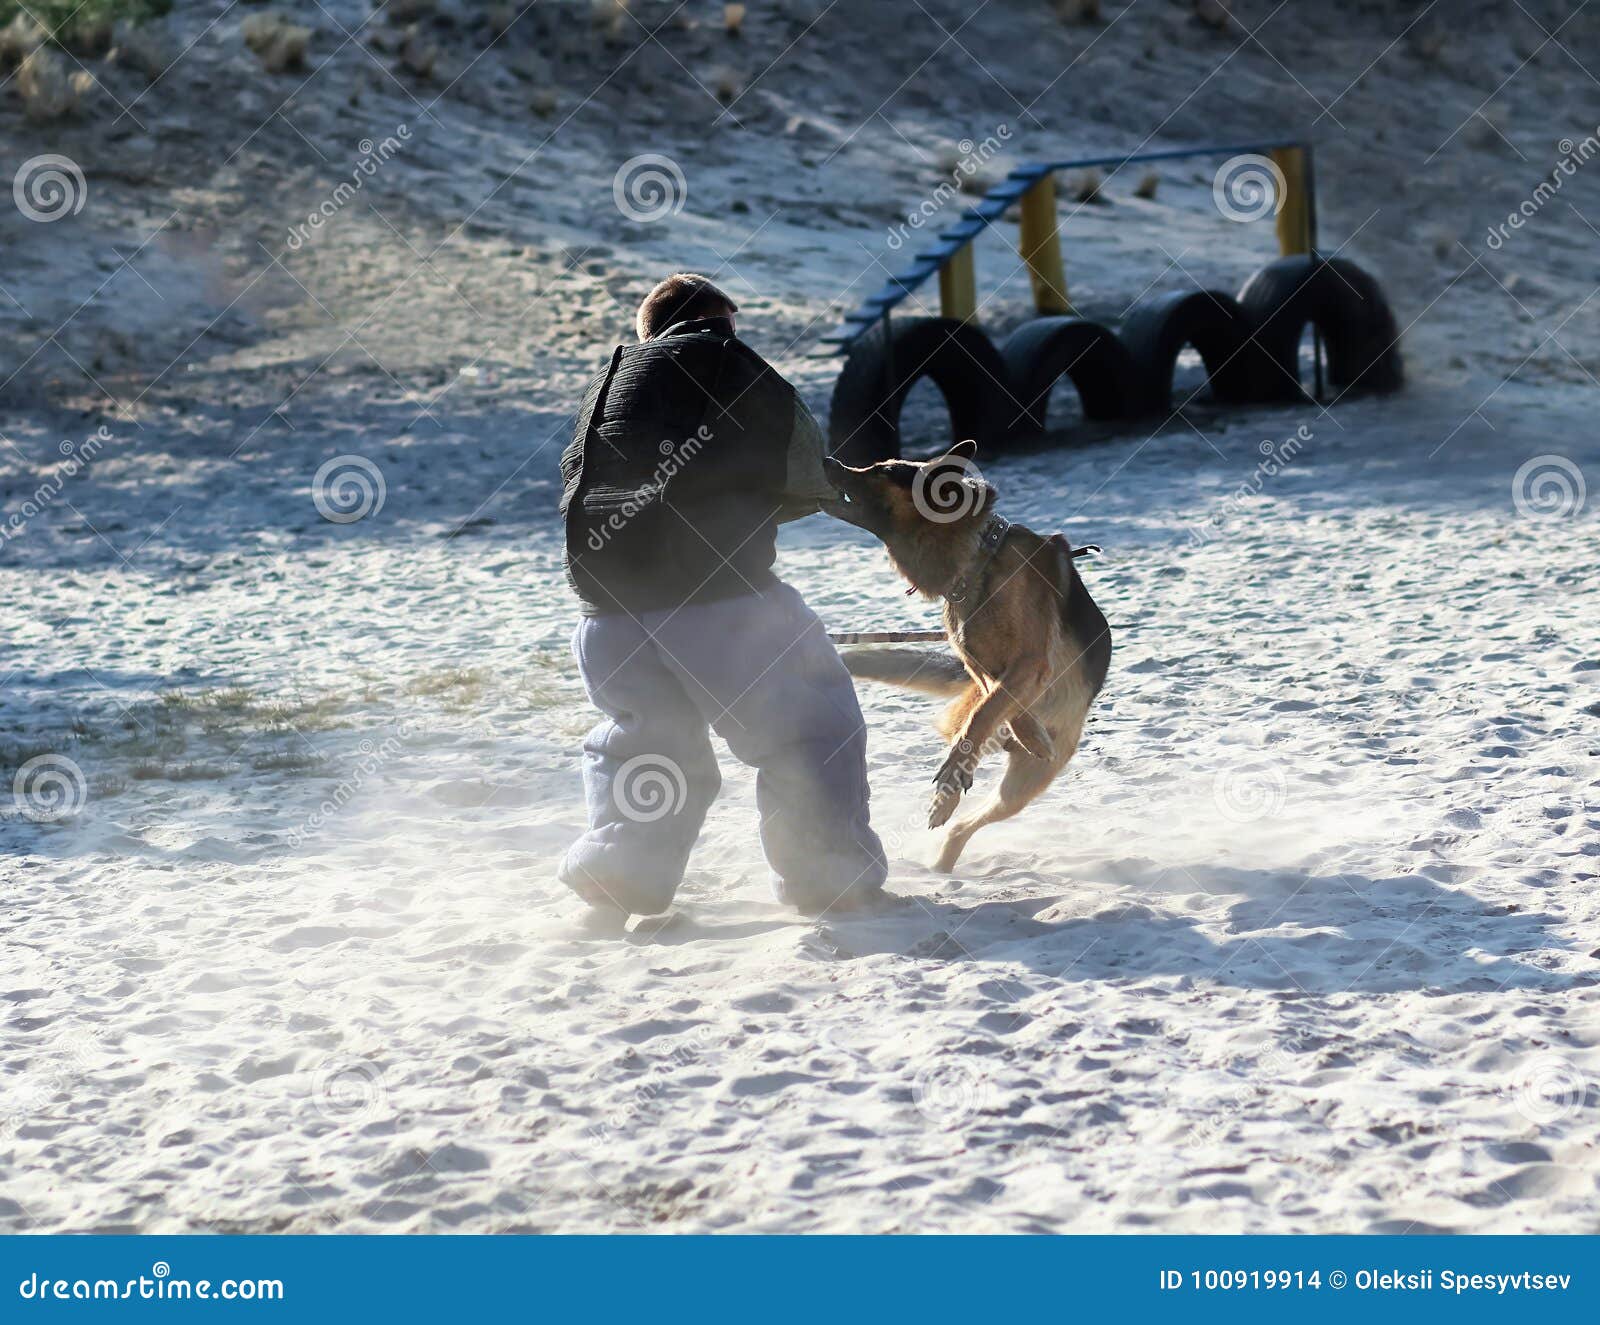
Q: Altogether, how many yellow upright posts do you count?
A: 3